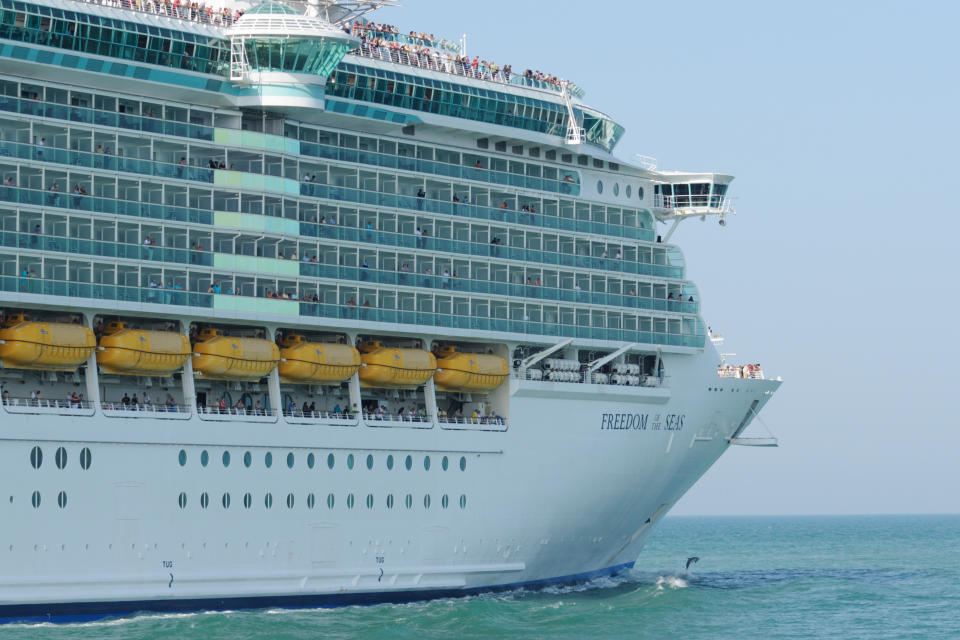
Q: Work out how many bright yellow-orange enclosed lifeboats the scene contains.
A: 6